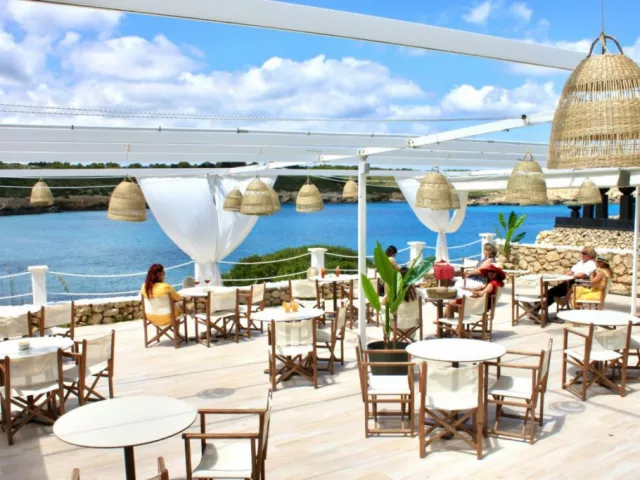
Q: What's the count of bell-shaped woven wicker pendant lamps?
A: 12